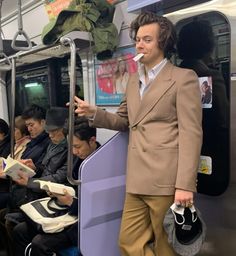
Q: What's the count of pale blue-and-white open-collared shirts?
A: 1